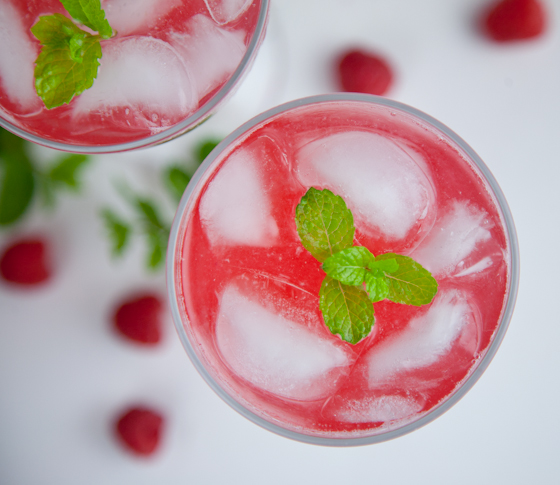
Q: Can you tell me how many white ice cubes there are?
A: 11